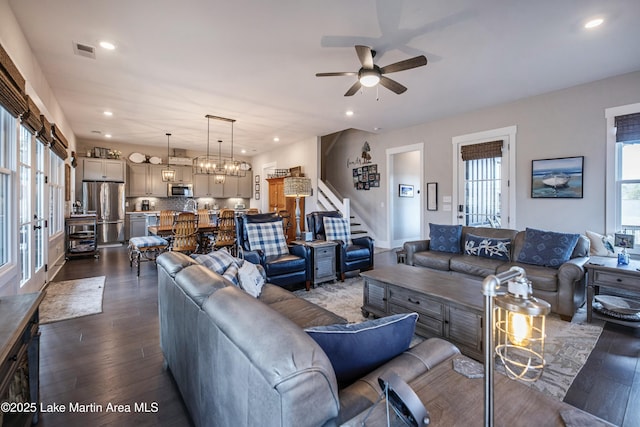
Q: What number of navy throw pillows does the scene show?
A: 4